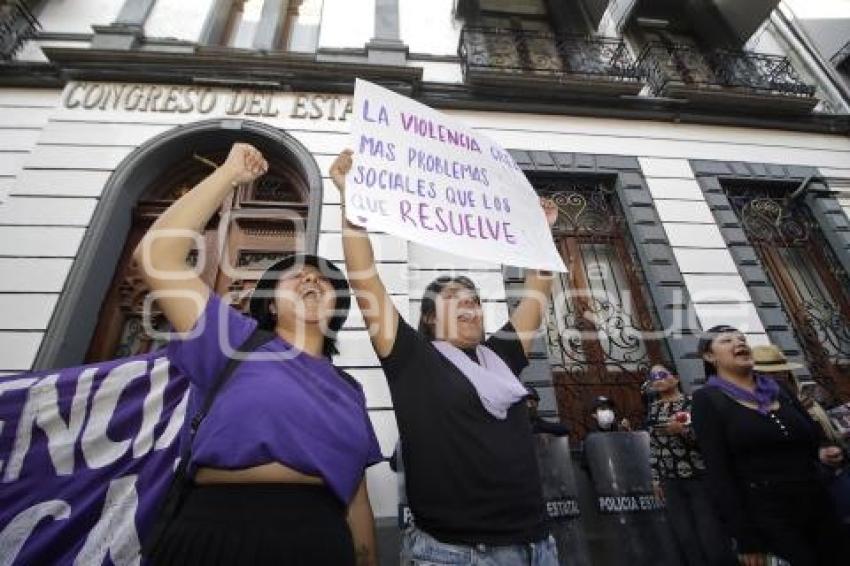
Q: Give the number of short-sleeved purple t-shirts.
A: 1